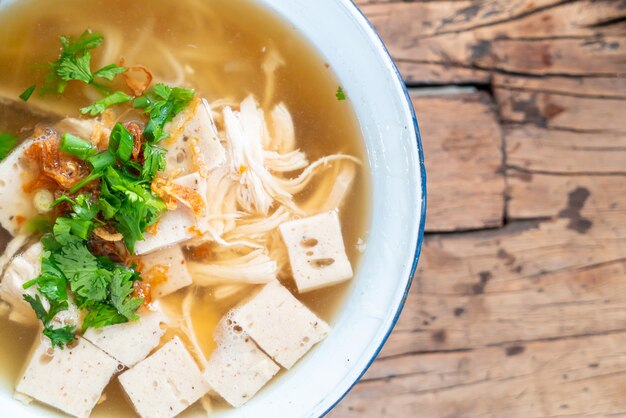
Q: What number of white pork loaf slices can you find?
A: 10